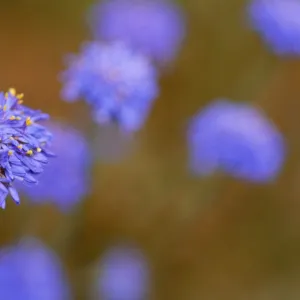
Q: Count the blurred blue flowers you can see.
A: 7